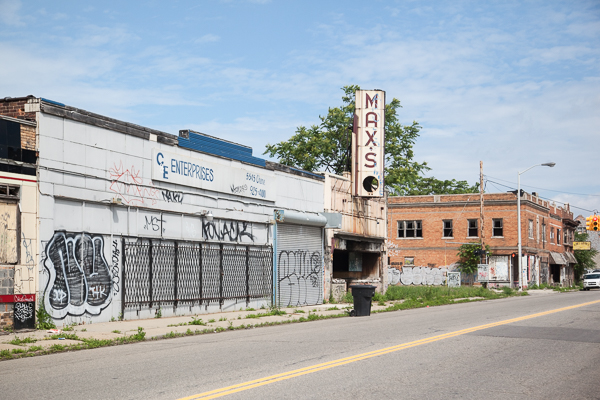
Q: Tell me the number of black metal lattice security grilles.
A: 6